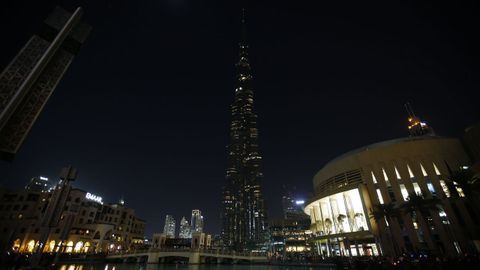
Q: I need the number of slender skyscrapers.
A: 1